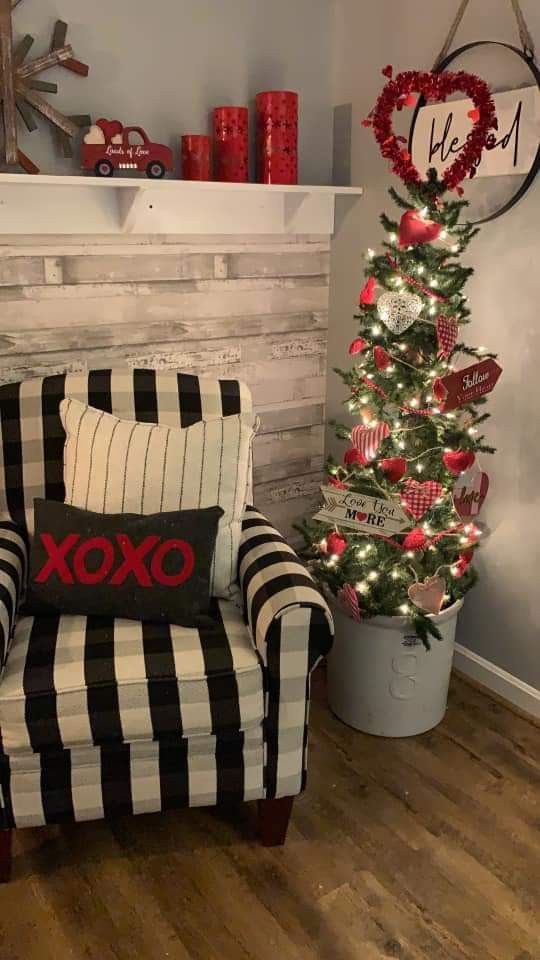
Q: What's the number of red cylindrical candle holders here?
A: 3